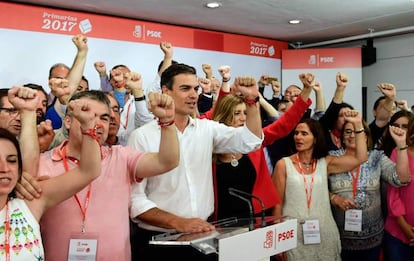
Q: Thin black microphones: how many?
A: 2